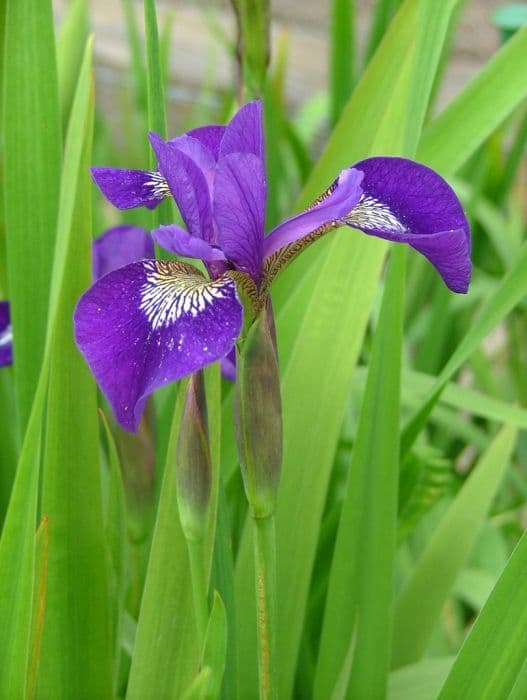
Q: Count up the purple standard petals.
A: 3